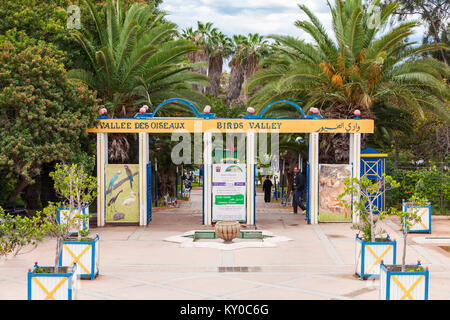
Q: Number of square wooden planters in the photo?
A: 6